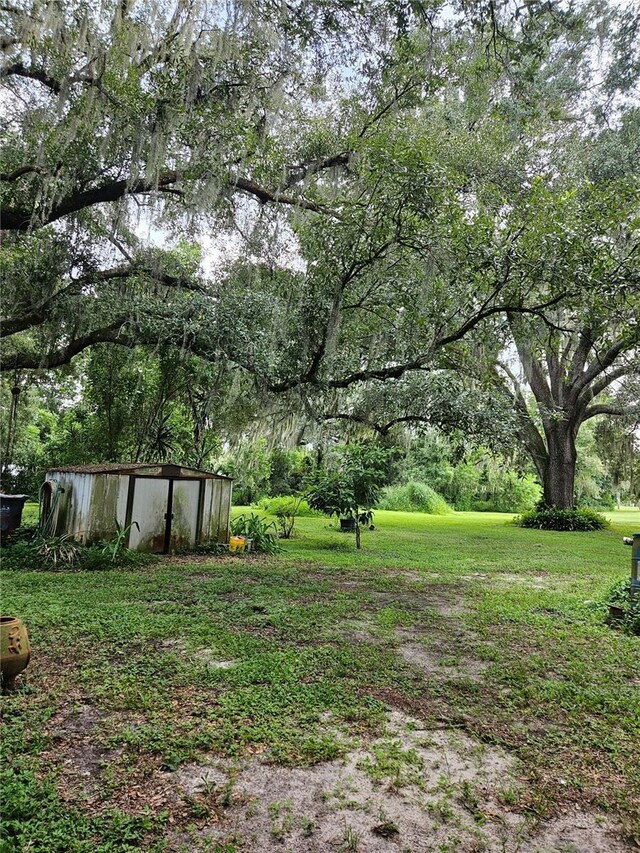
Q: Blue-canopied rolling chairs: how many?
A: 0